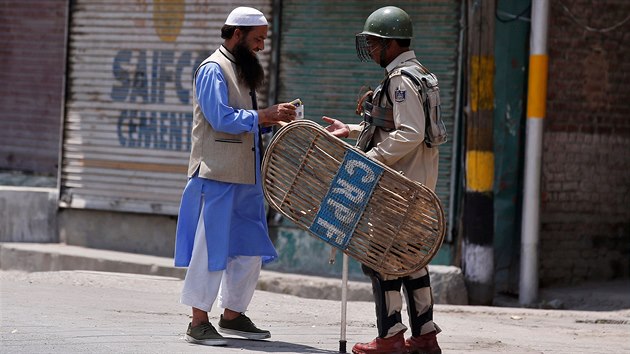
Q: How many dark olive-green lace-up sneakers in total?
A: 2